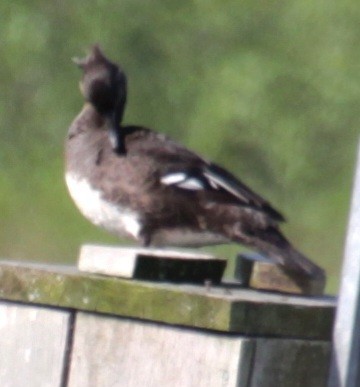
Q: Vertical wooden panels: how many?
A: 3